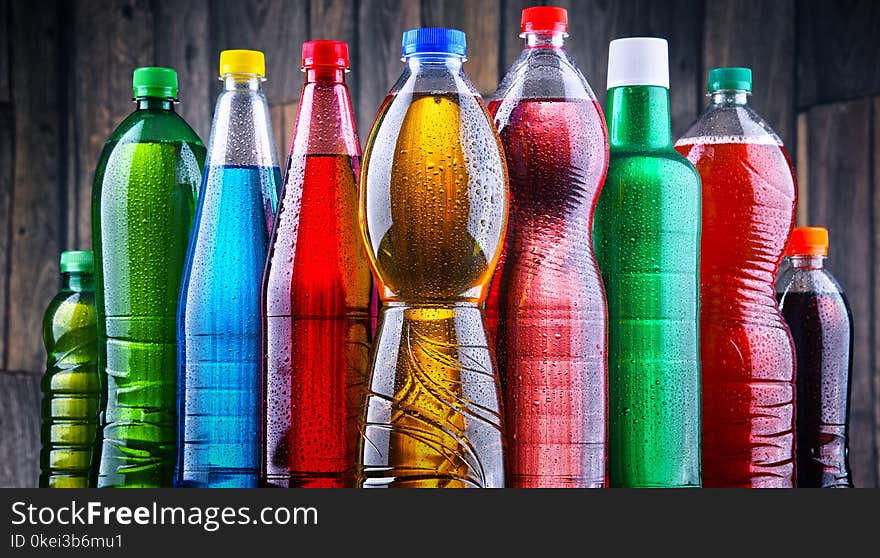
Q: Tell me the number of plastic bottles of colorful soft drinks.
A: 9